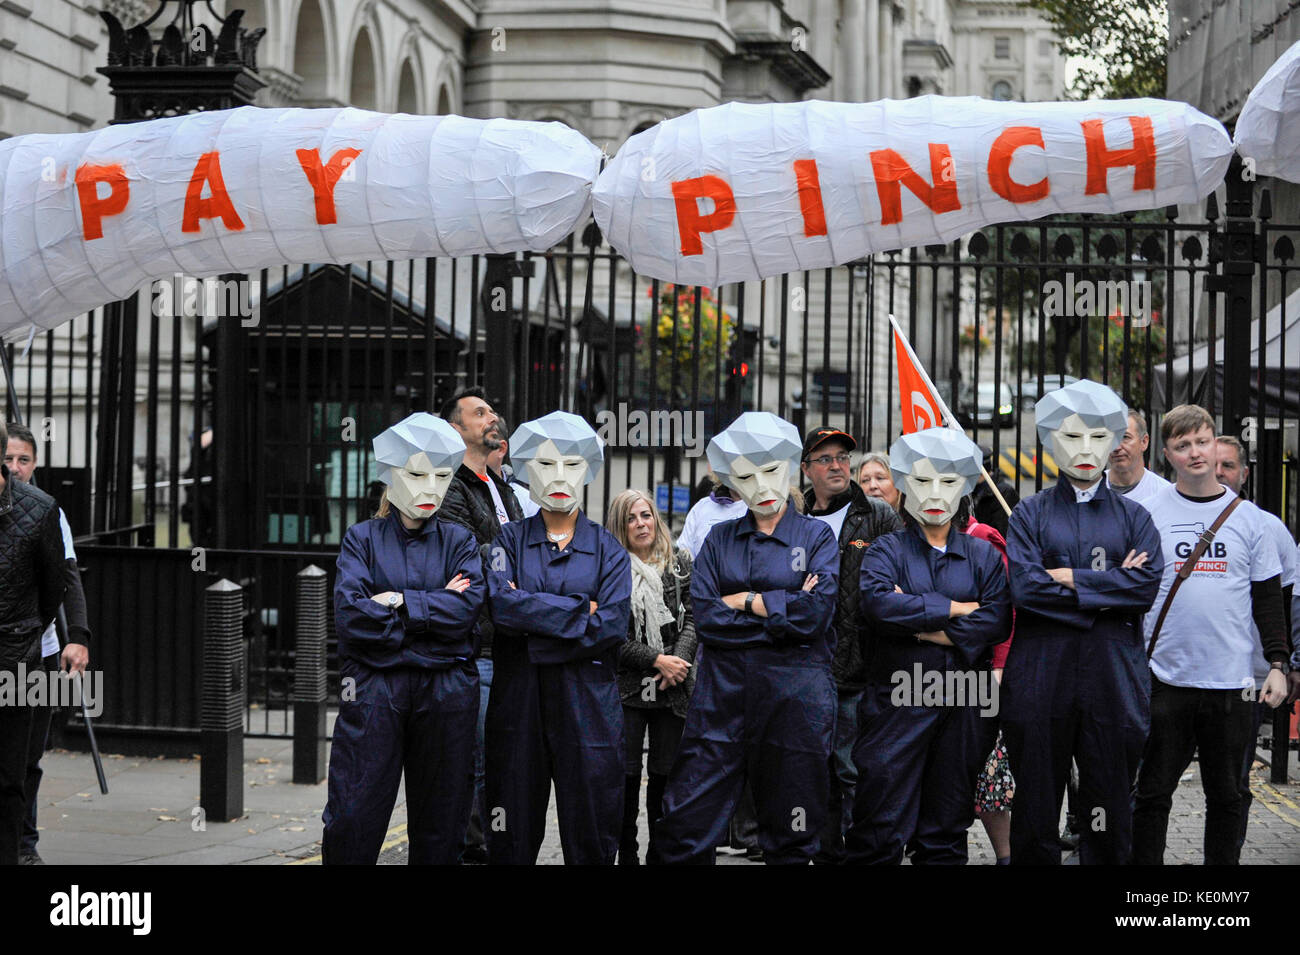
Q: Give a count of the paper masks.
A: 5